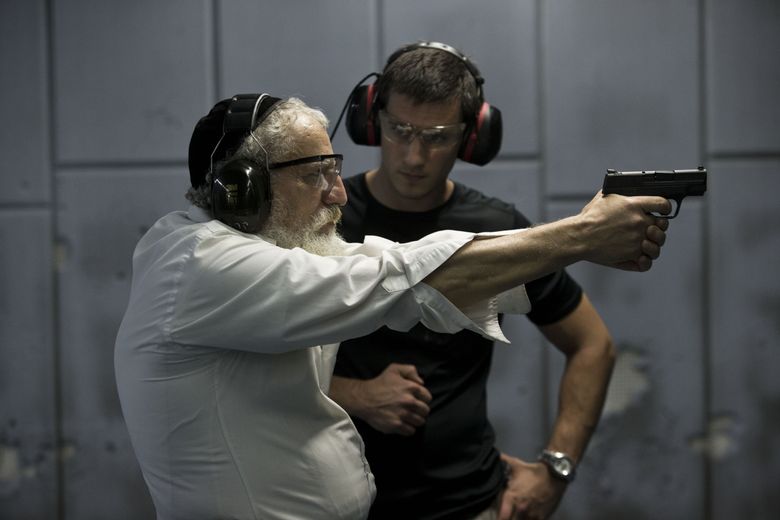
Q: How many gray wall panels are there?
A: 11